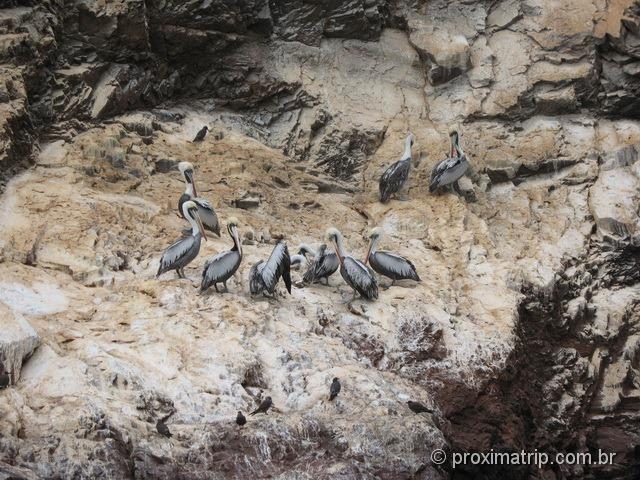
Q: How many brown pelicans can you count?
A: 9